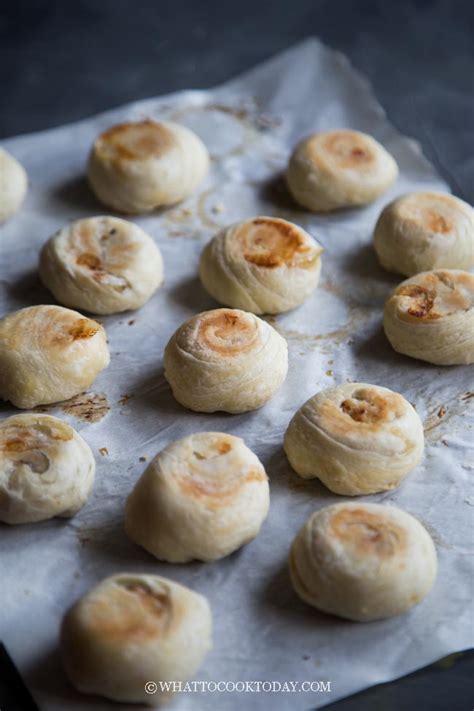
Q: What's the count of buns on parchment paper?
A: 14